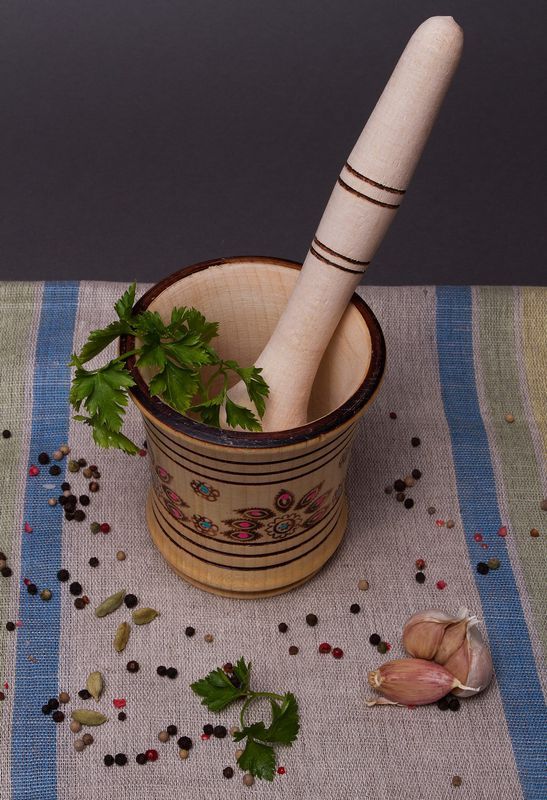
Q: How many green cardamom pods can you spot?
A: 5